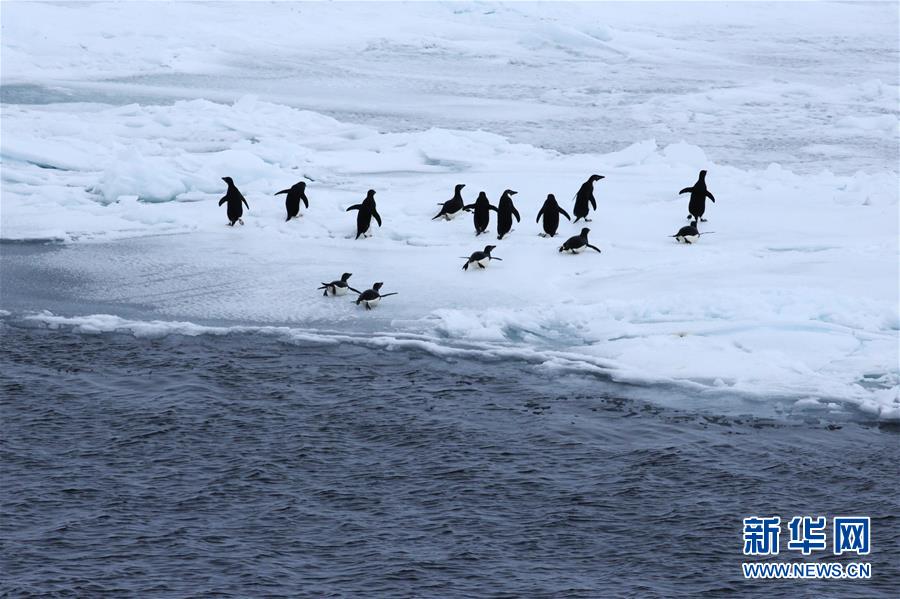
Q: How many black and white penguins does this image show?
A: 14